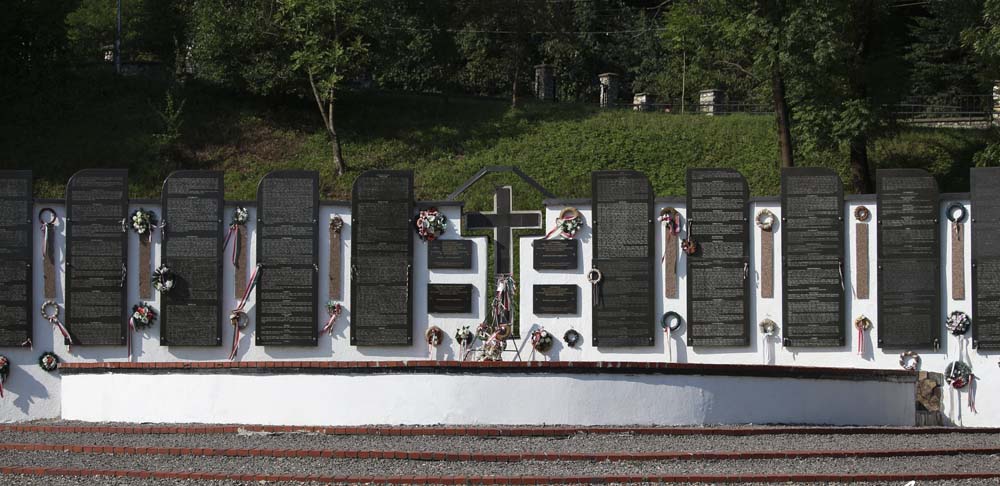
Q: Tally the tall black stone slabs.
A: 10